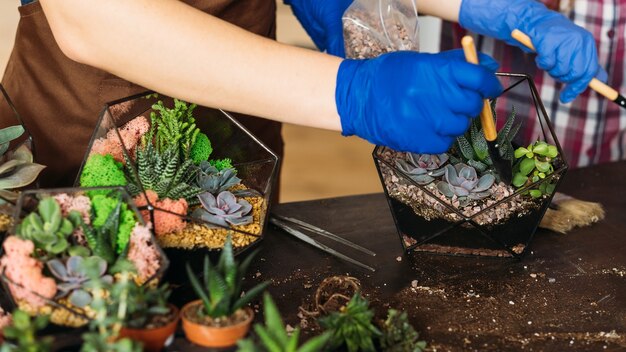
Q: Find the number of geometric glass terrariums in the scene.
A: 4